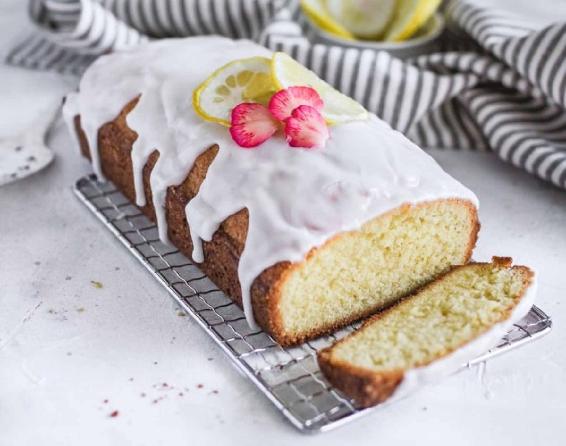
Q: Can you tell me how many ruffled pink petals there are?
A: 3